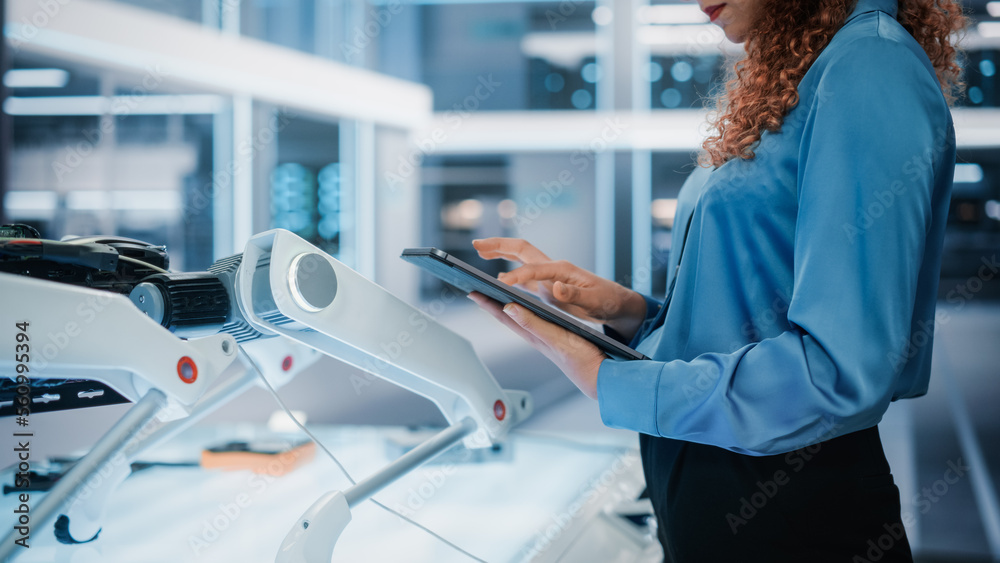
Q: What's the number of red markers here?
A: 3